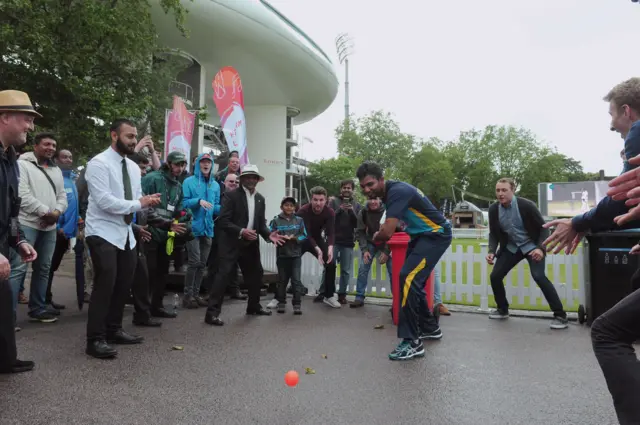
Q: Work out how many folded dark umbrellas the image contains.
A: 1